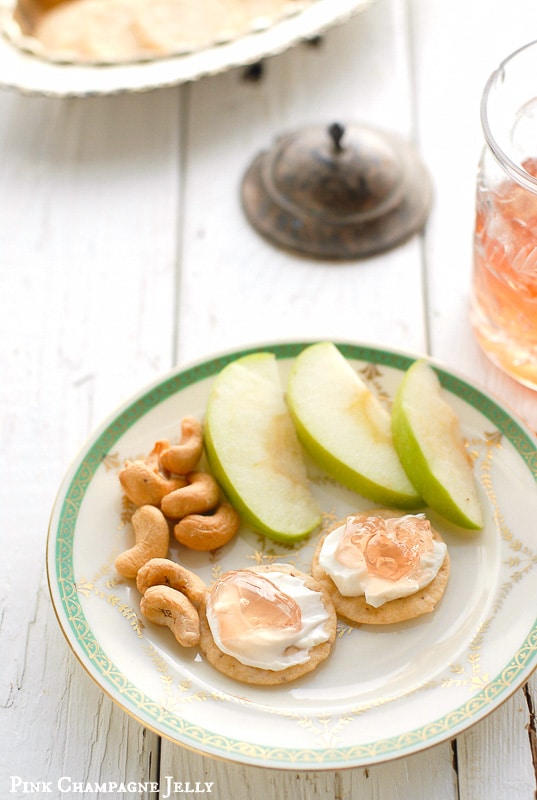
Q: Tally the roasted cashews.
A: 8